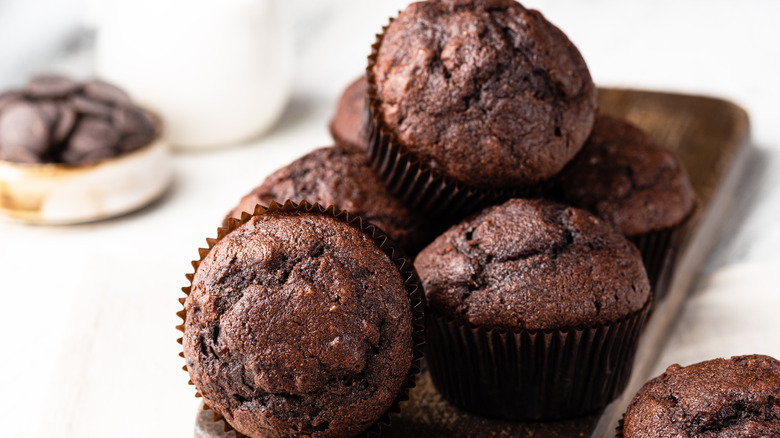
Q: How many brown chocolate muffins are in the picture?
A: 7